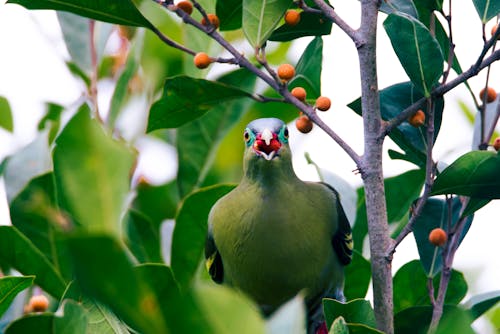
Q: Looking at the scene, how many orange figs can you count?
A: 14